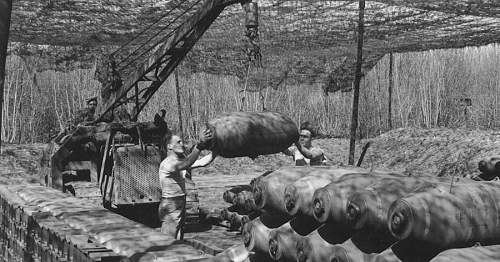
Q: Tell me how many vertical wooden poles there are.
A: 4